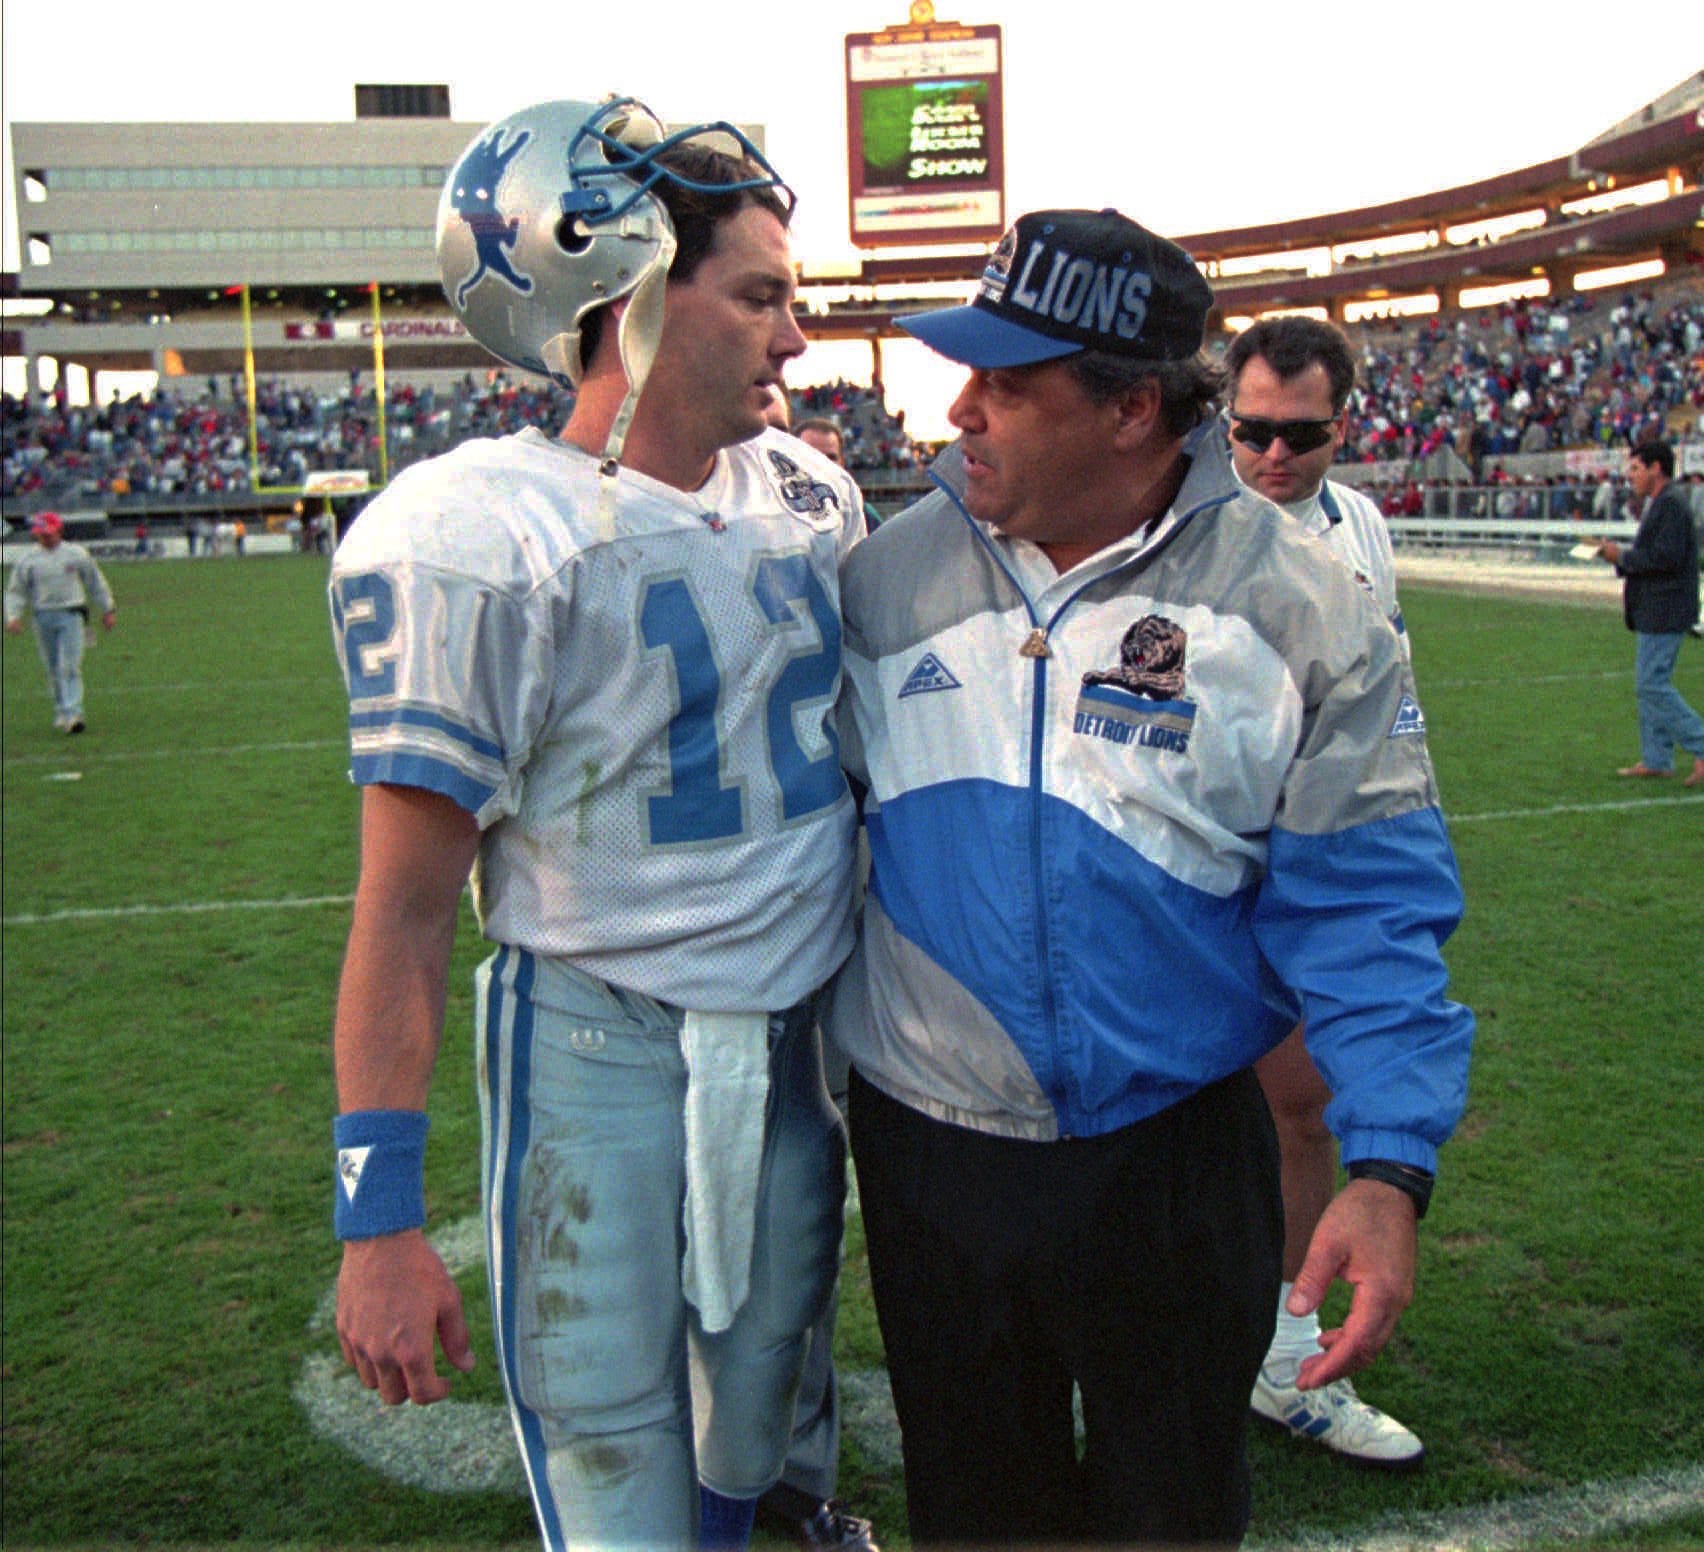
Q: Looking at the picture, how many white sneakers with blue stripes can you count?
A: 1